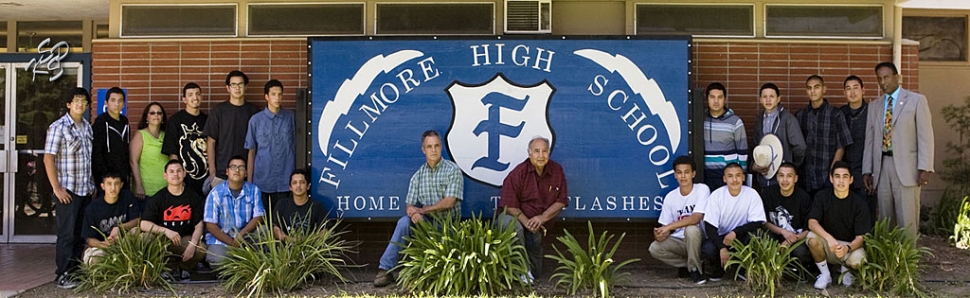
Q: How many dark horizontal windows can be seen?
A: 5